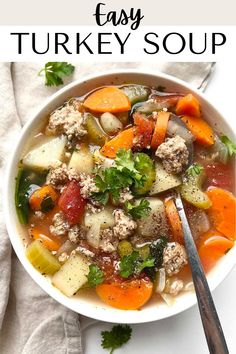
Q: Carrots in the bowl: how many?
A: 11